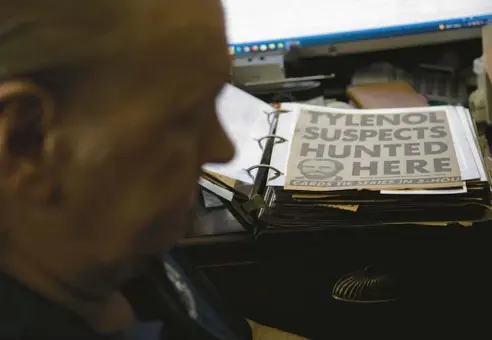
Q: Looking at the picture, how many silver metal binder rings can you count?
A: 3